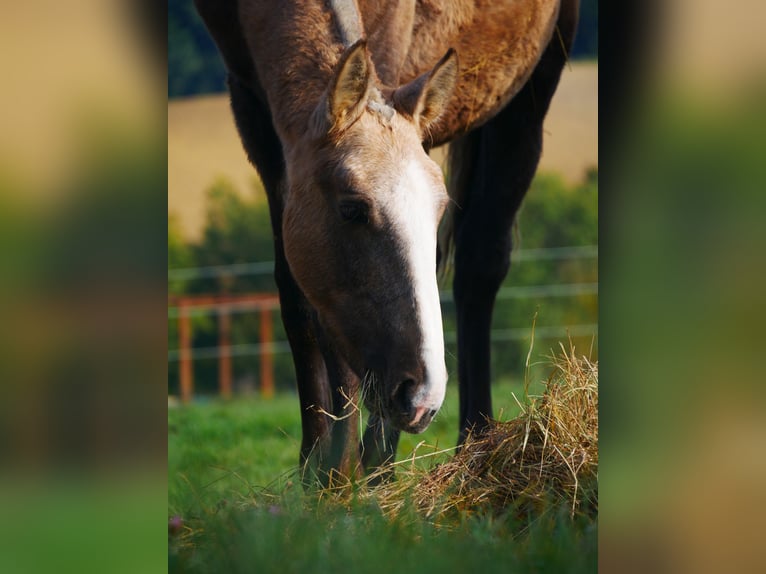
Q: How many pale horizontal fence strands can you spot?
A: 3